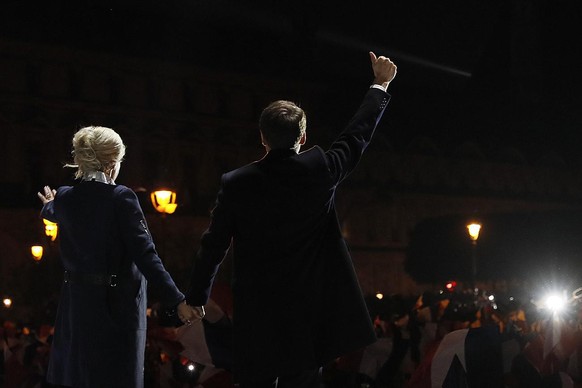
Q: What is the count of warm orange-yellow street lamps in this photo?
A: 4